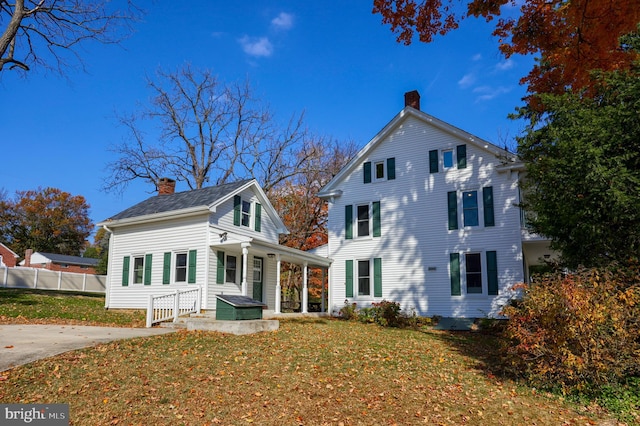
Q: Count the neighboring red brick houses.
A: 2